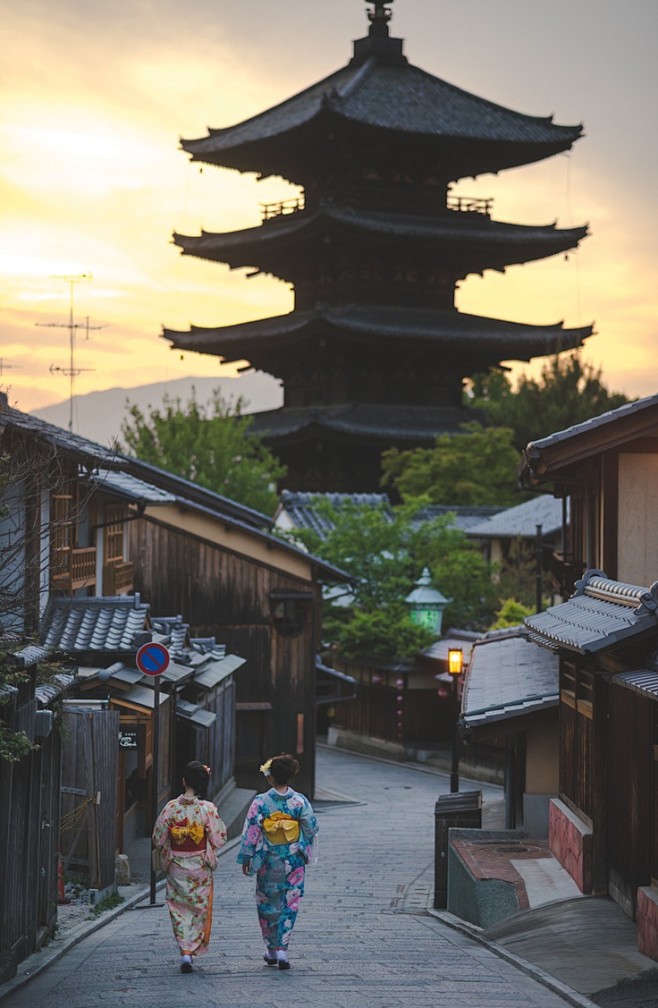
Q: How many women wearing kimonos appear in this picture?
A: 2